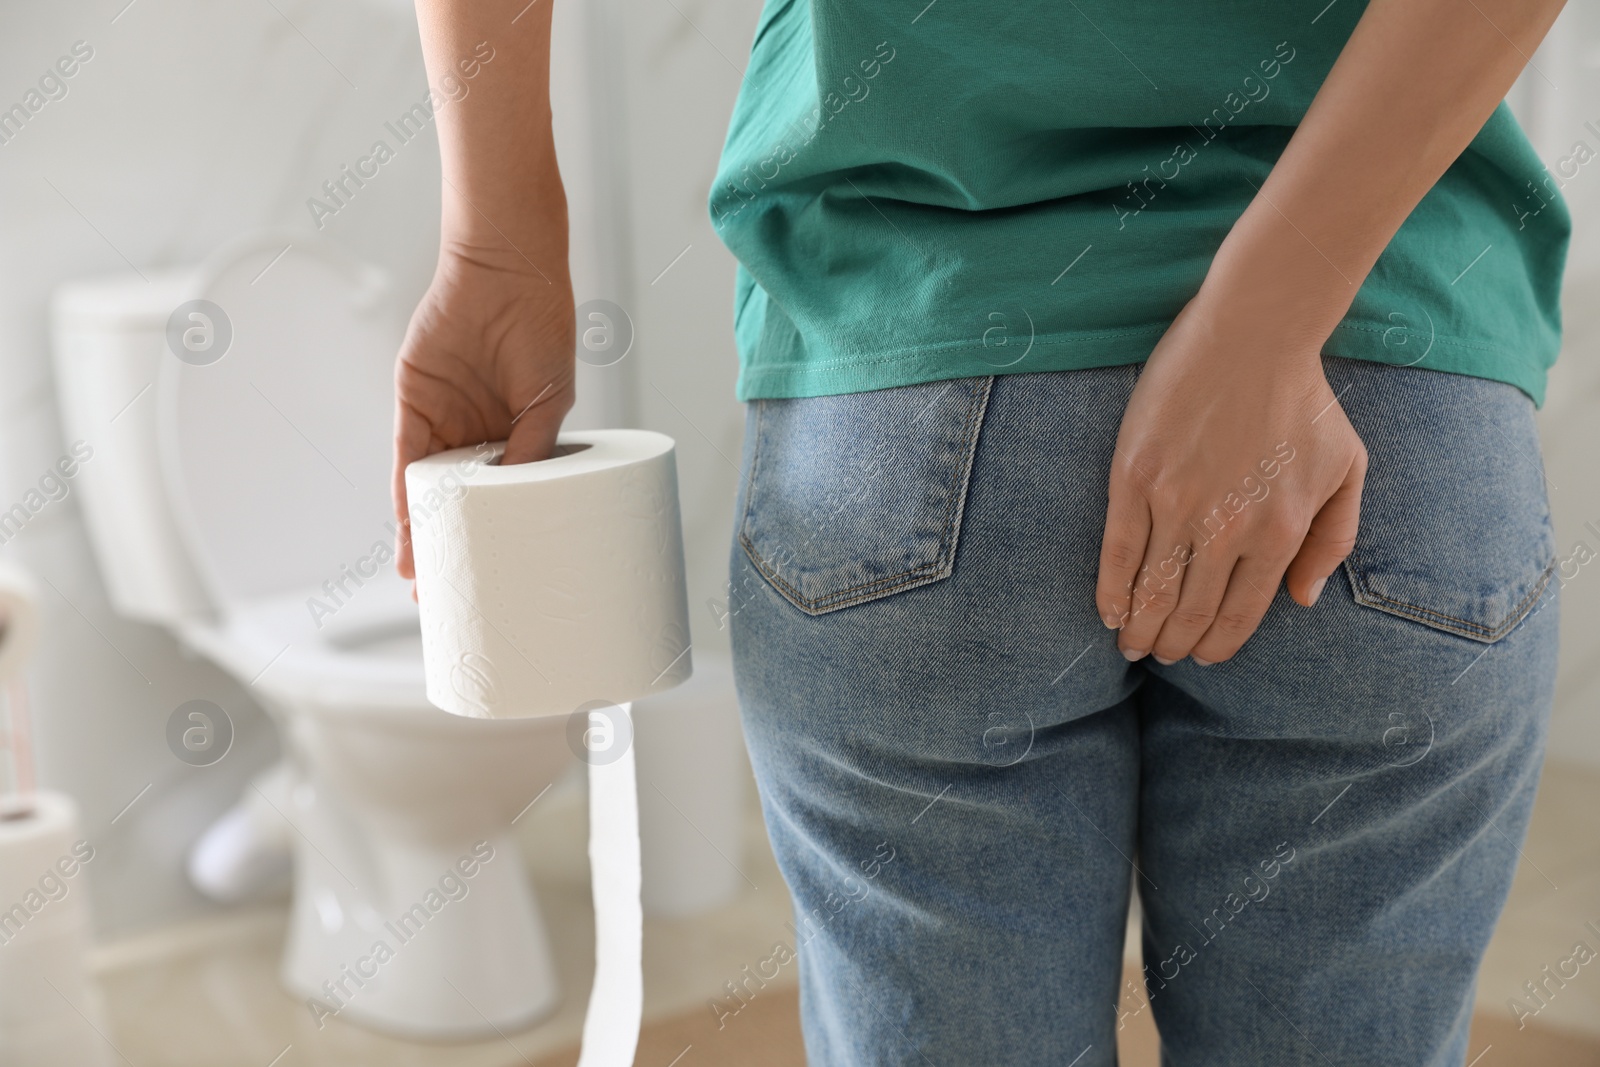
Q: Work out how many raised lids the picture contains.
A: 1